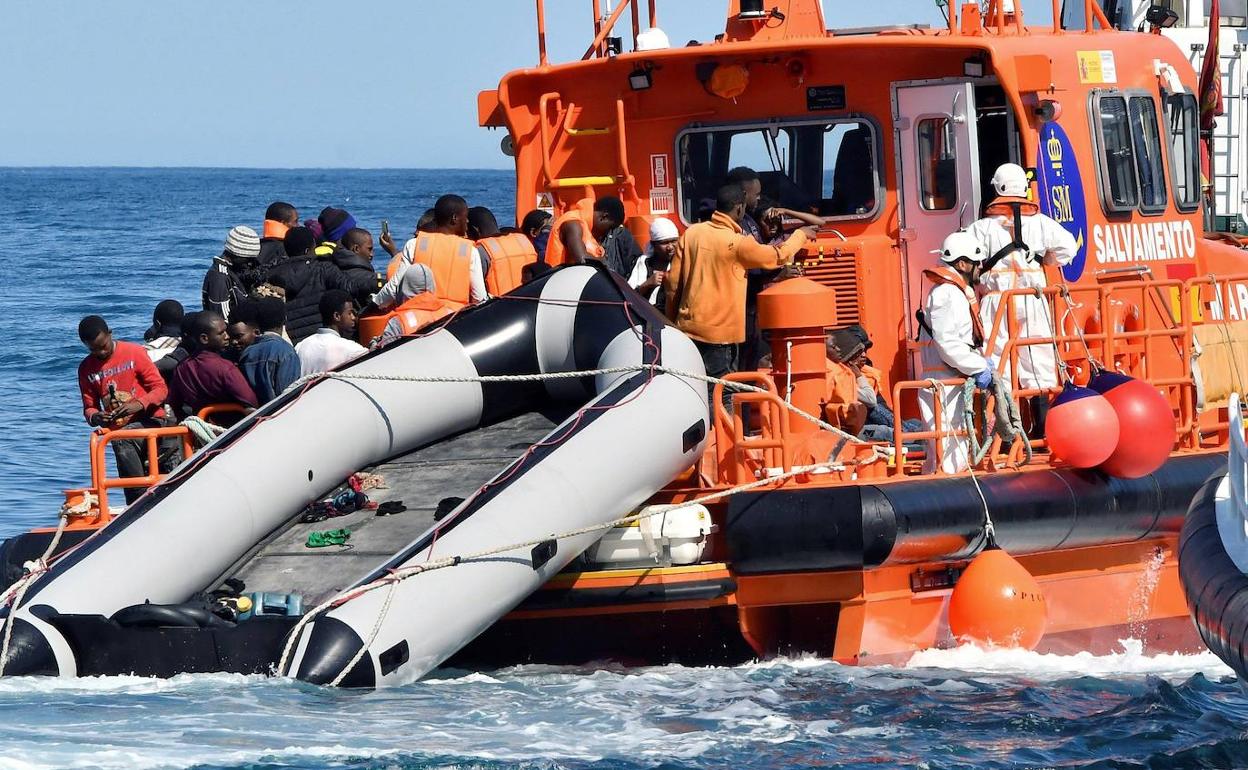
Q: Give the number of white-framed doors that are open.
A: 1